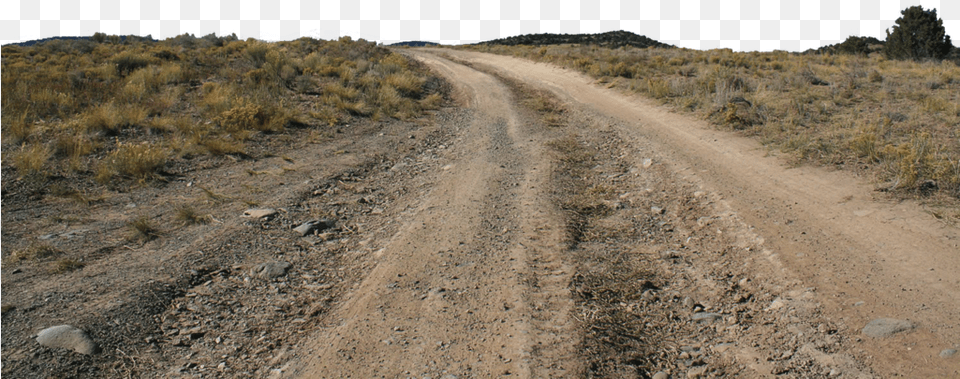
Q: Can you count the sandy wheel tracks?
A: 2